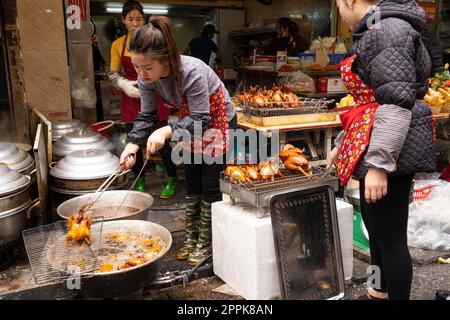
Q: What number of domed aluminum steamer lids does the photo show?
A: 5